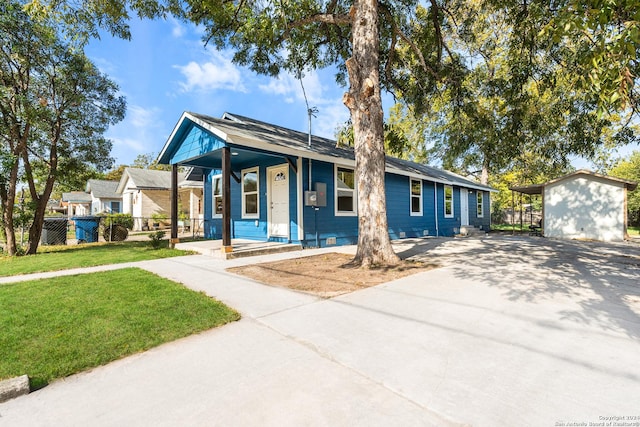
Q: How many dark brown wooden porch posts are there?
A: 2